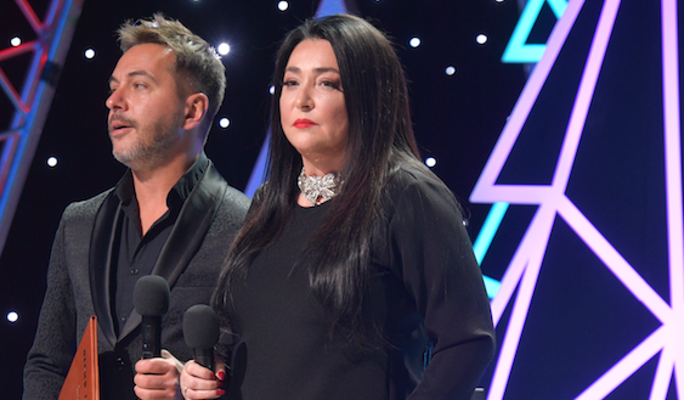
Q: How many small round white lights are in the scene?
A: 12